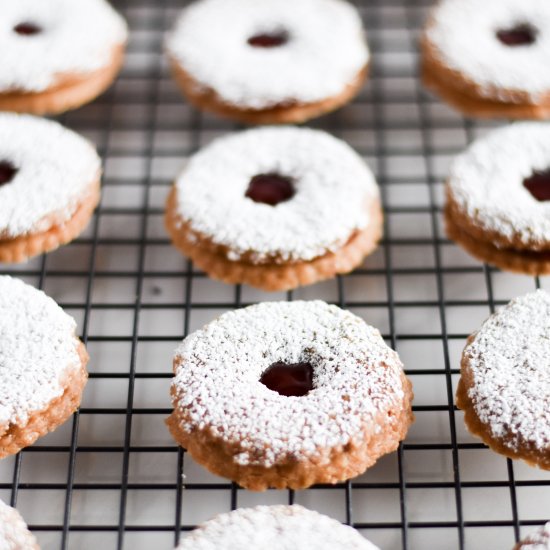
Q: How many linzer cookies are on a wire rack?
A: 12